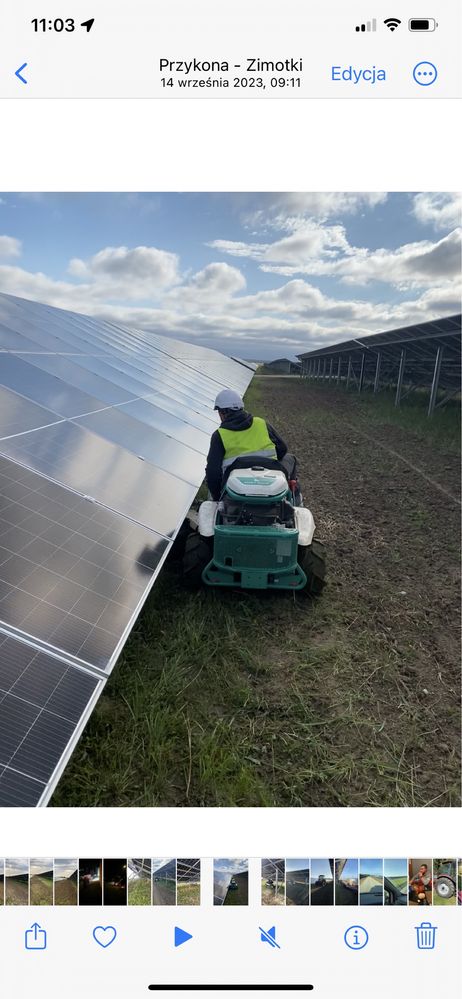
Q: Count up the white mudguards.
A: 2